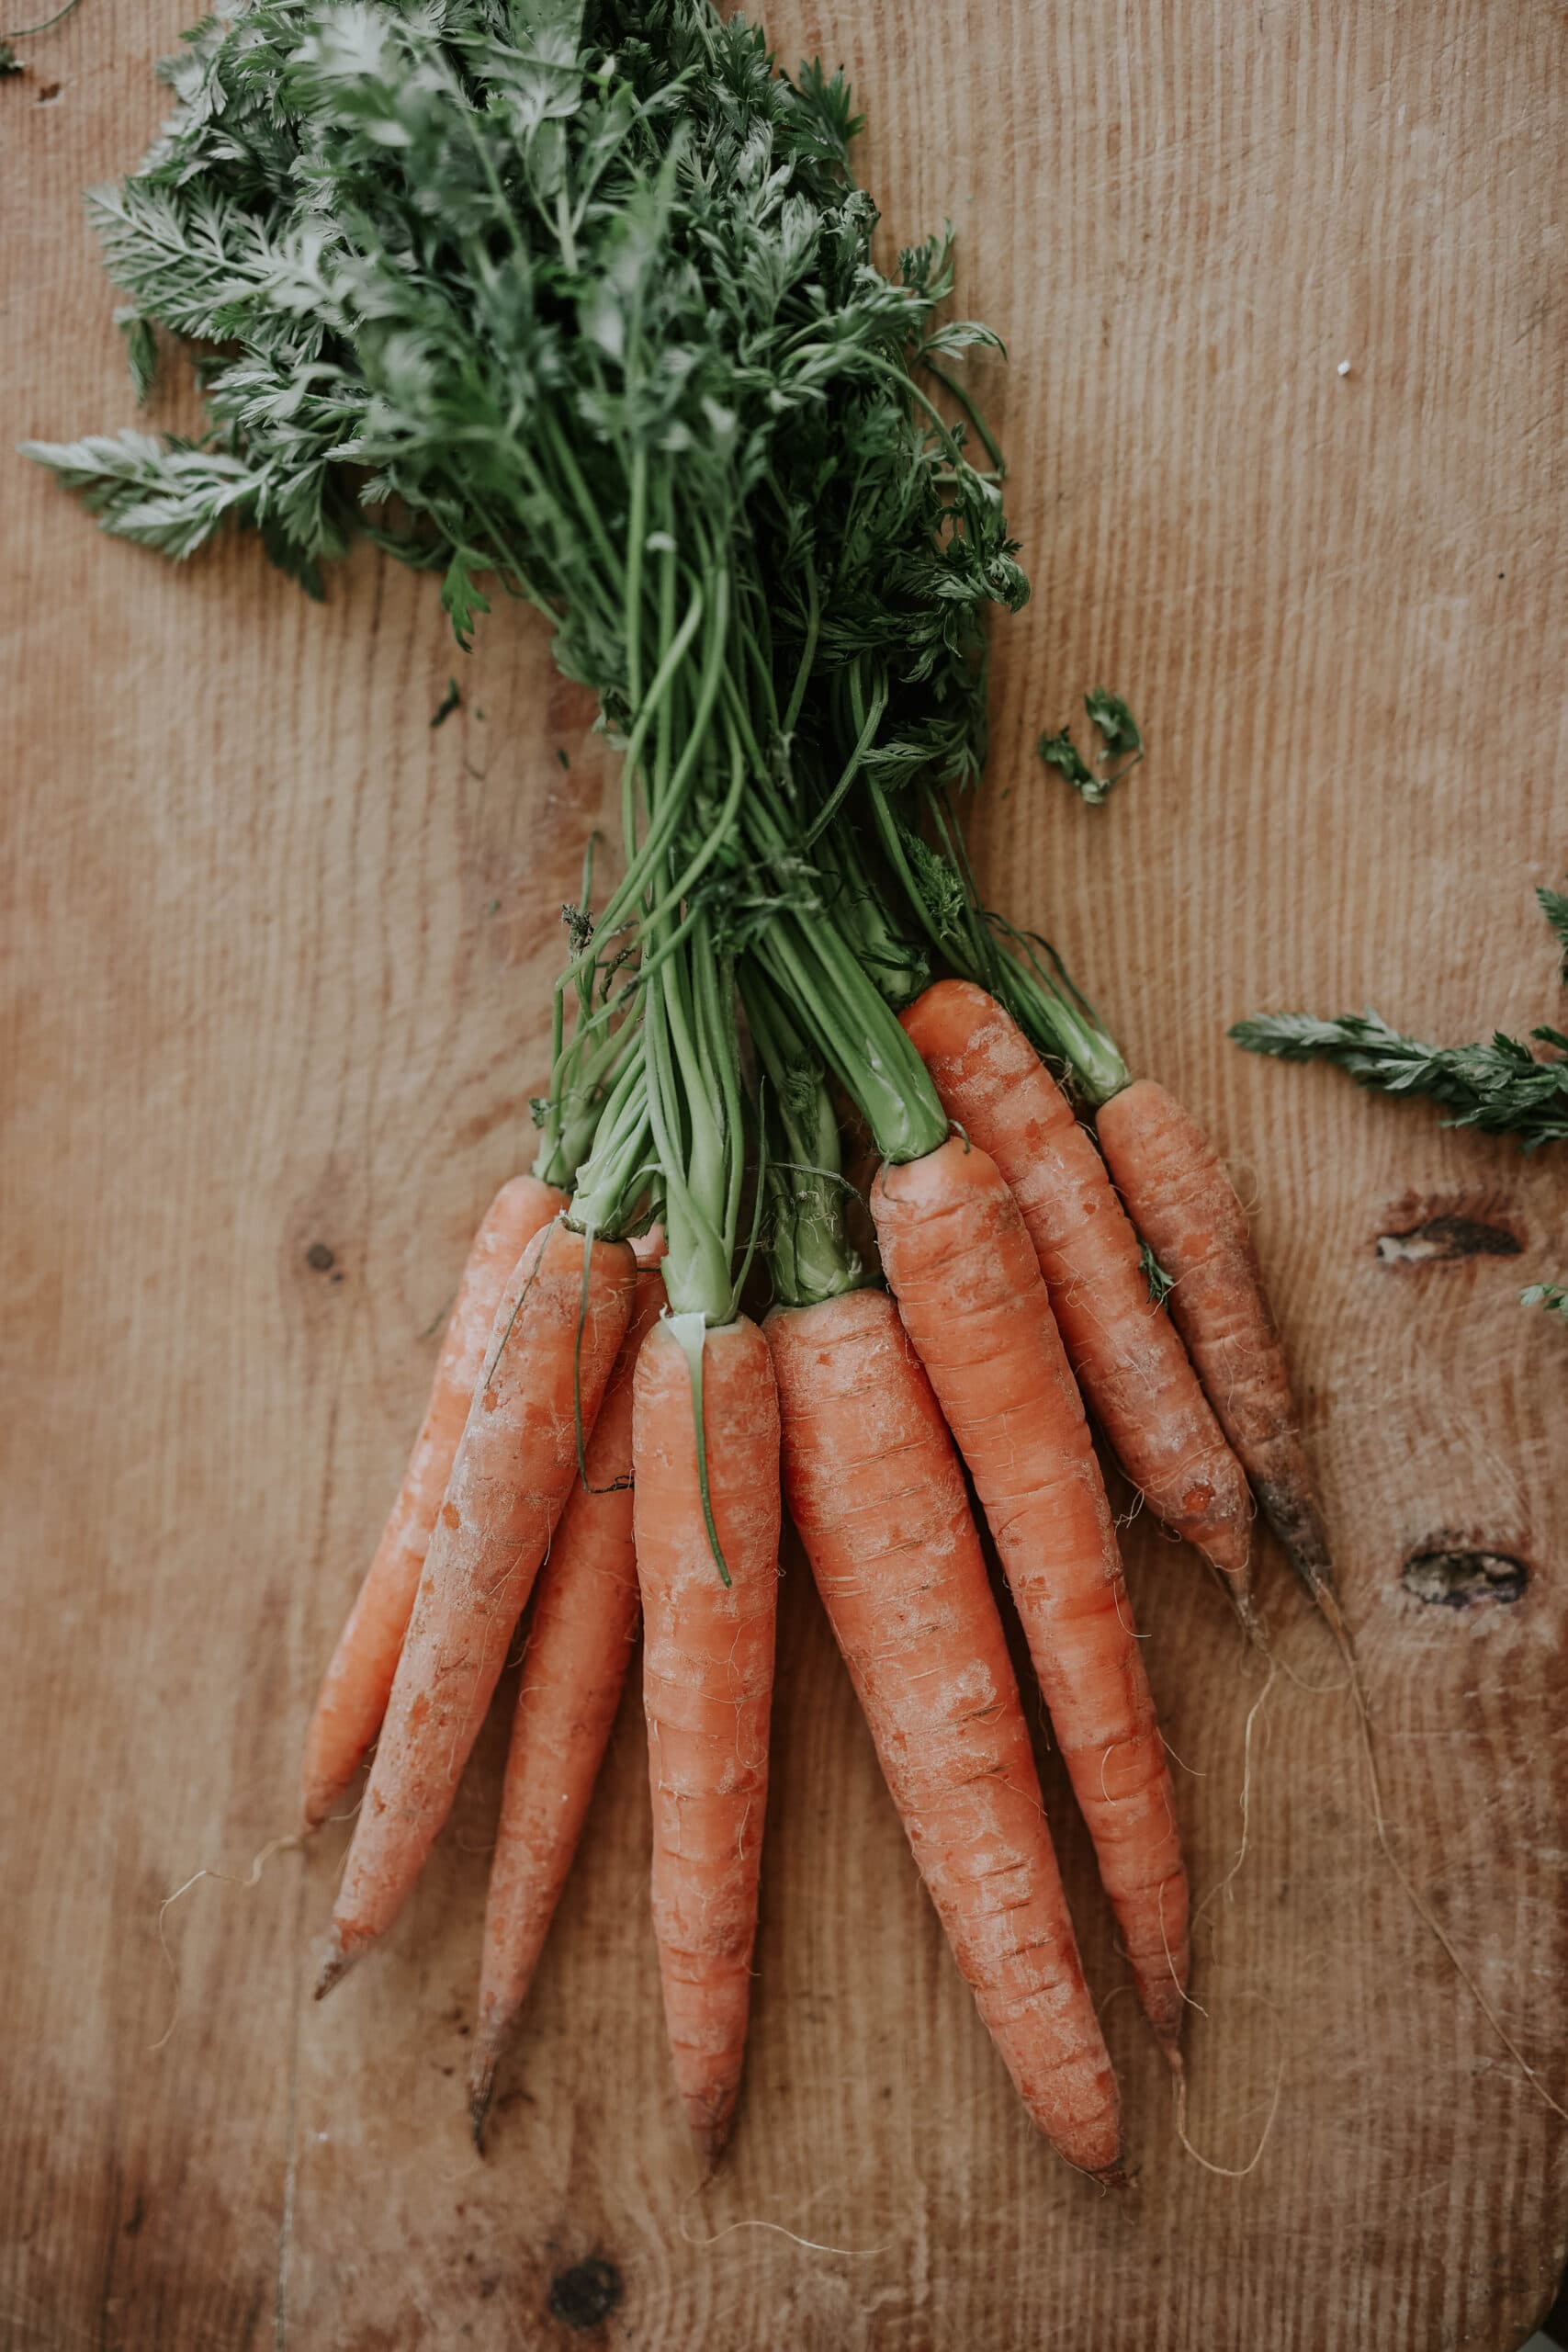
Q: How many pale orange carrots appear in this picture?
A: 8